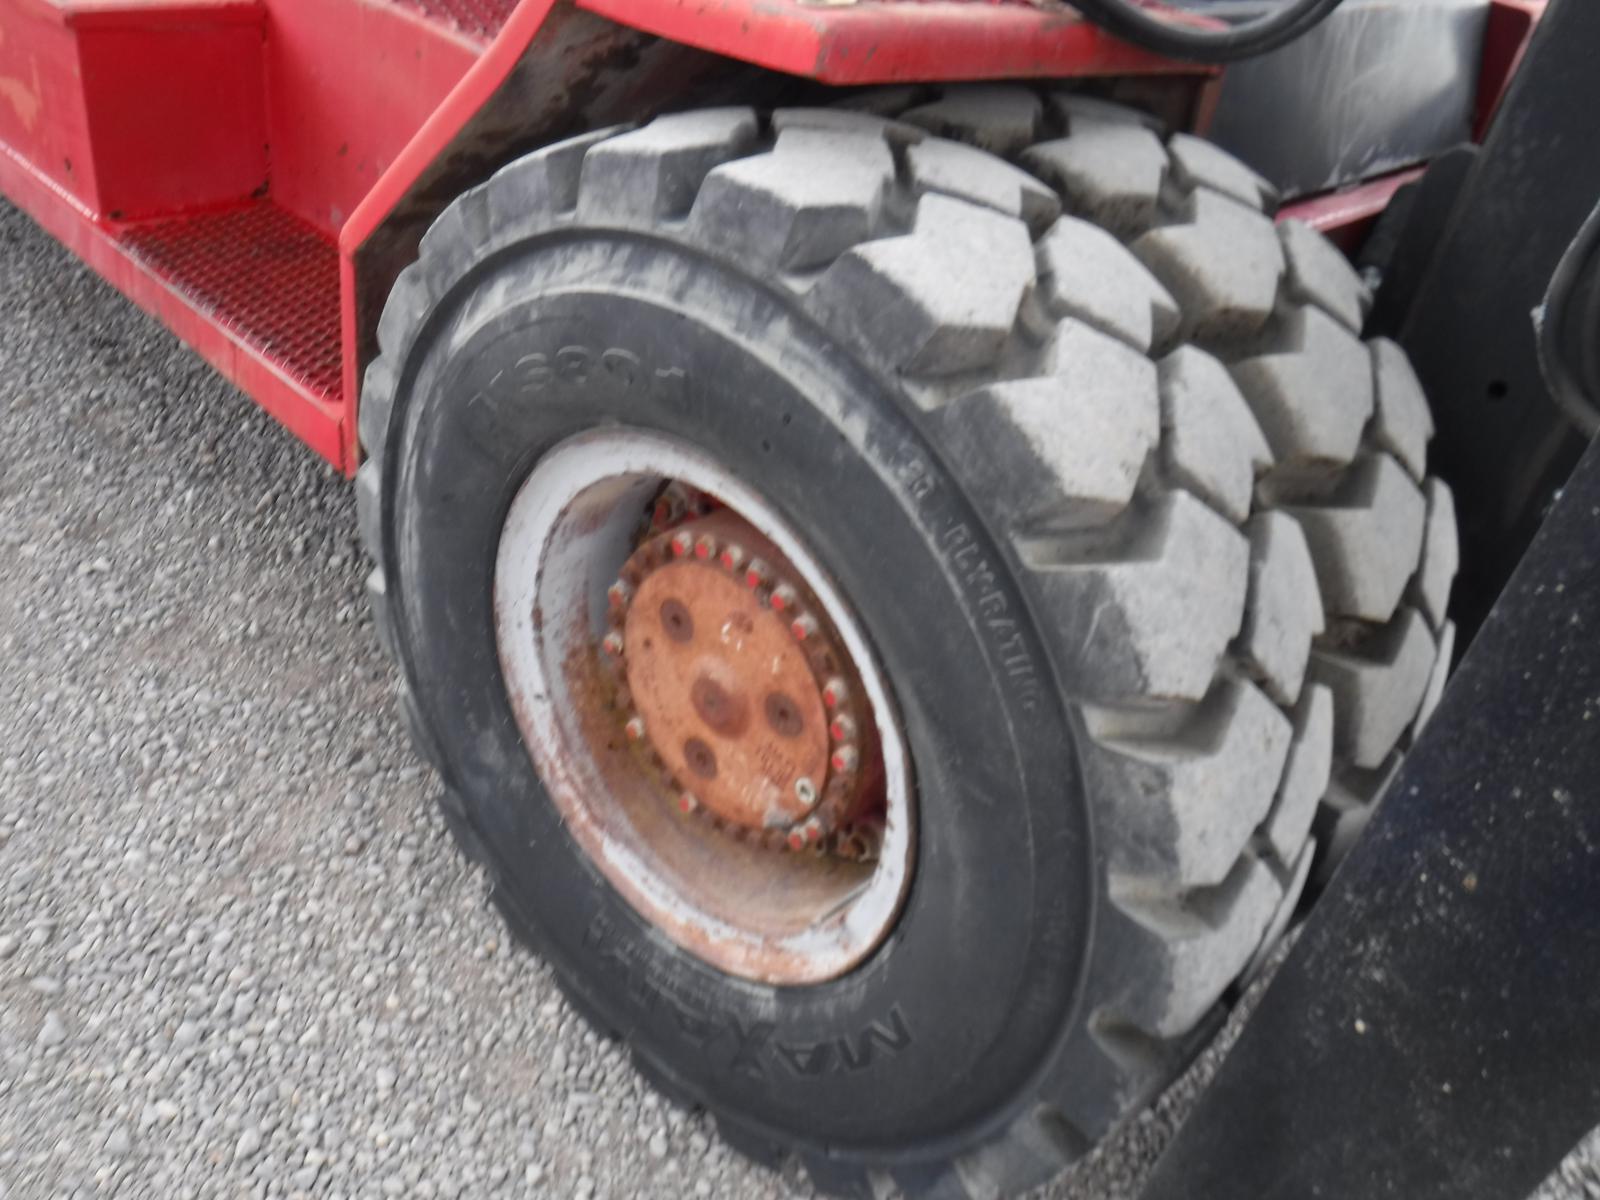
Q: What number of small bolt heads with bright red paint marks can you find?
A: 15